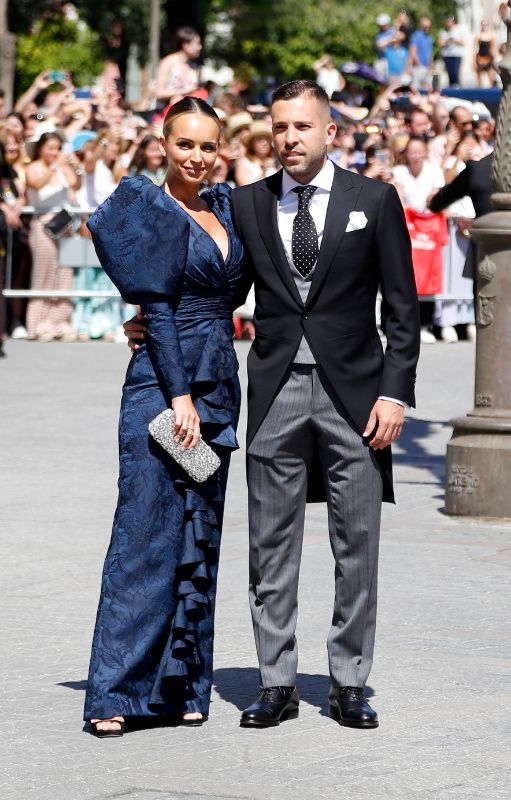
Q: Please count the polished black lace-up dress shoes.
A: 2